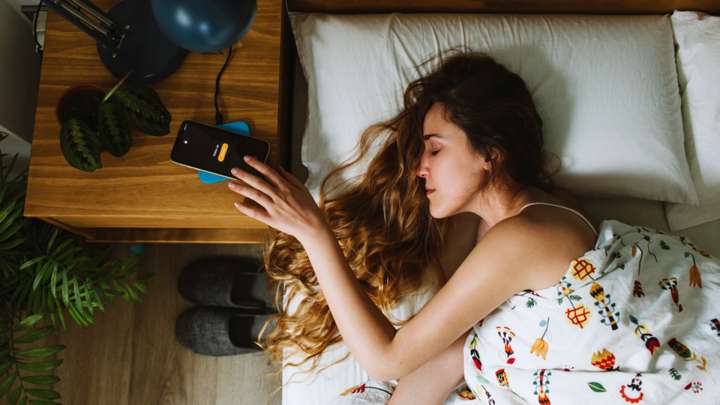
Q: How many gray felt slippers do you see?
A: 2